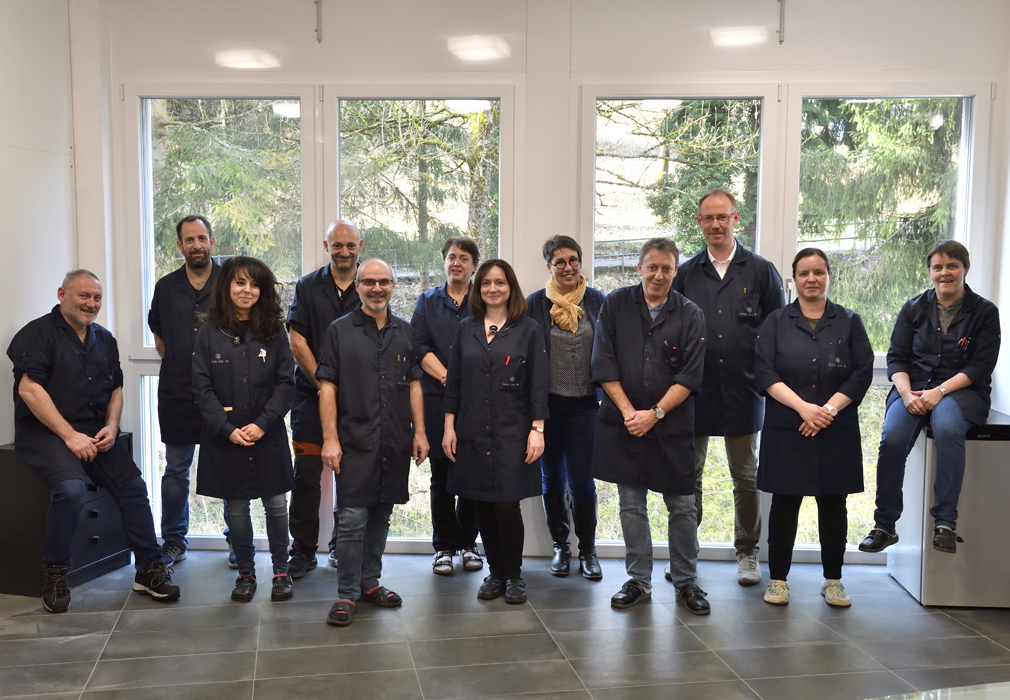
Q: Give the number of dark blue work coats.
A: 11